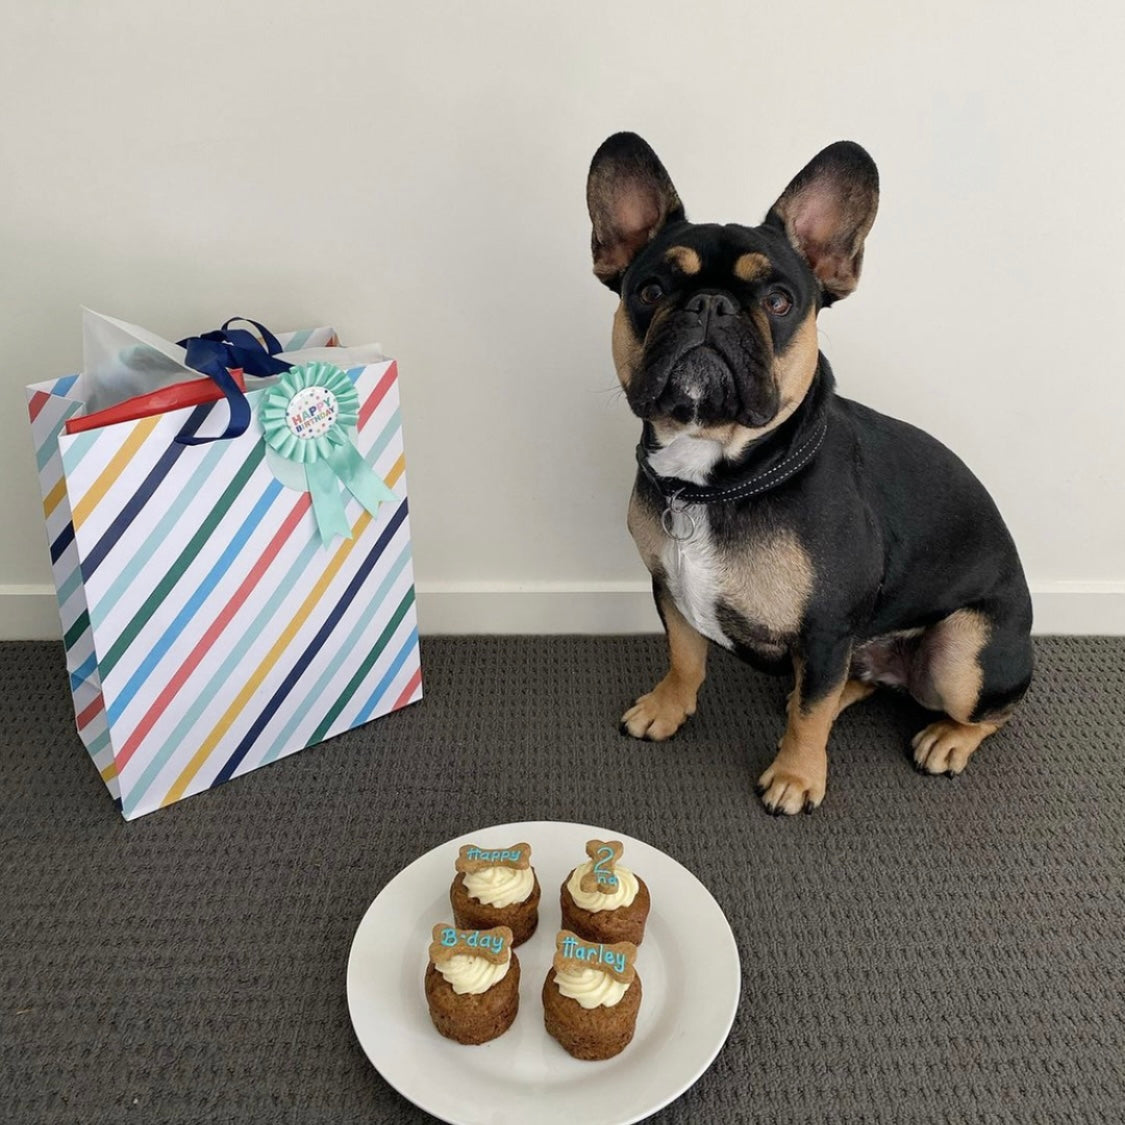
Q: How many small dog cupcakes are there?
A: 4